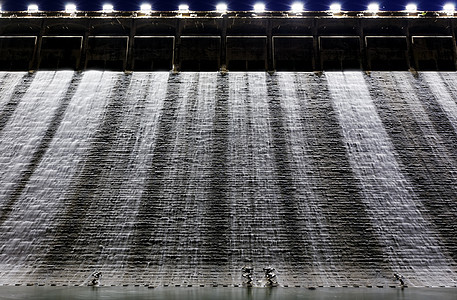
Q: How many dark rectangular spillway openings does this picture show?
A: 10